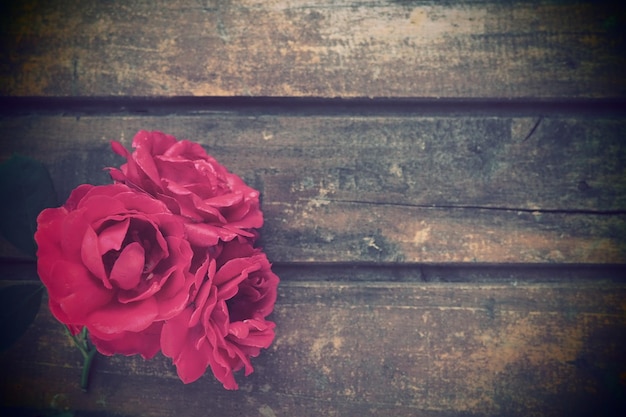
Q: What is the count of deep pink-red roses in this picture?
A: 3